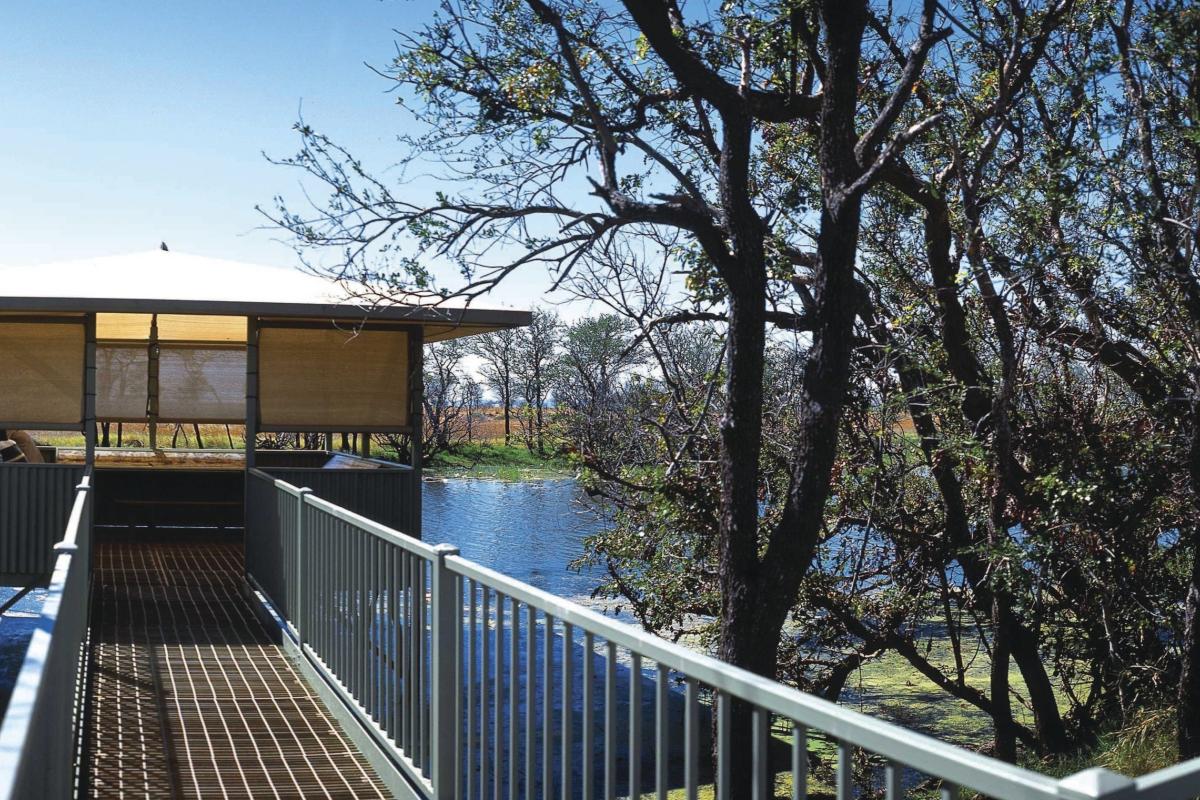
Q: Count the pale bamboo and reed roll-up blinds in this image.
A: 4